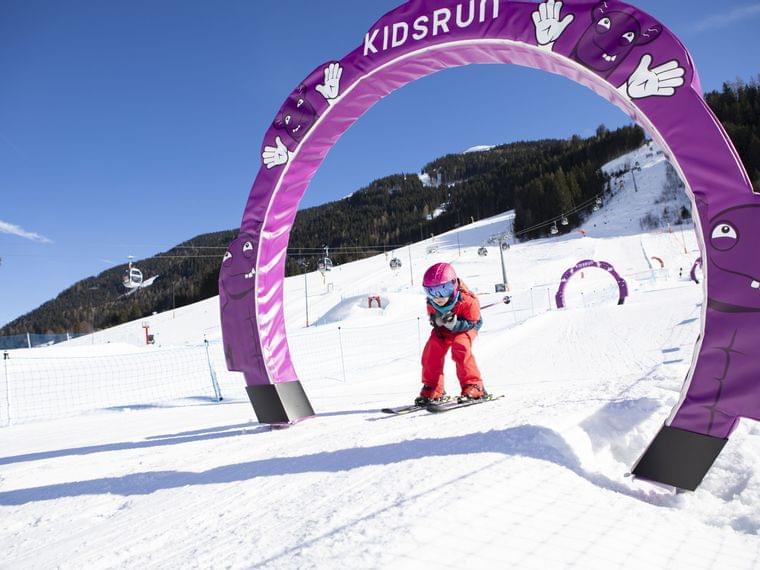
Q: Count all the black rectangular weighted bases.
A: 2